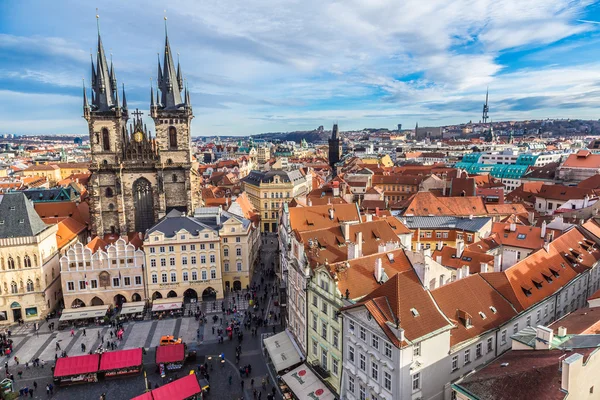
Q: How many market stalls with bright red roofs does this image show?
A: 5